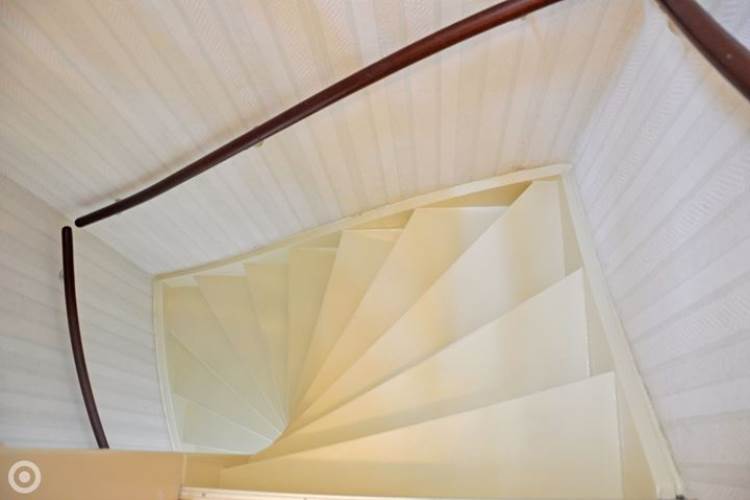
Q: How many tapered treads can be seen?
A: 11